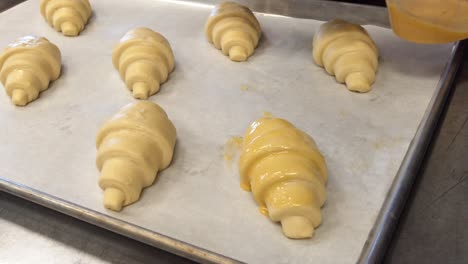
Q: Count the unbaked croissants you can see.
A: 7